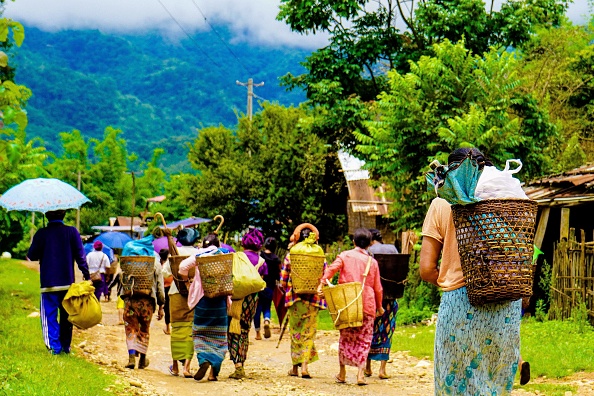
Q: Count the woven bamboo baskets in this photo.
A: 7